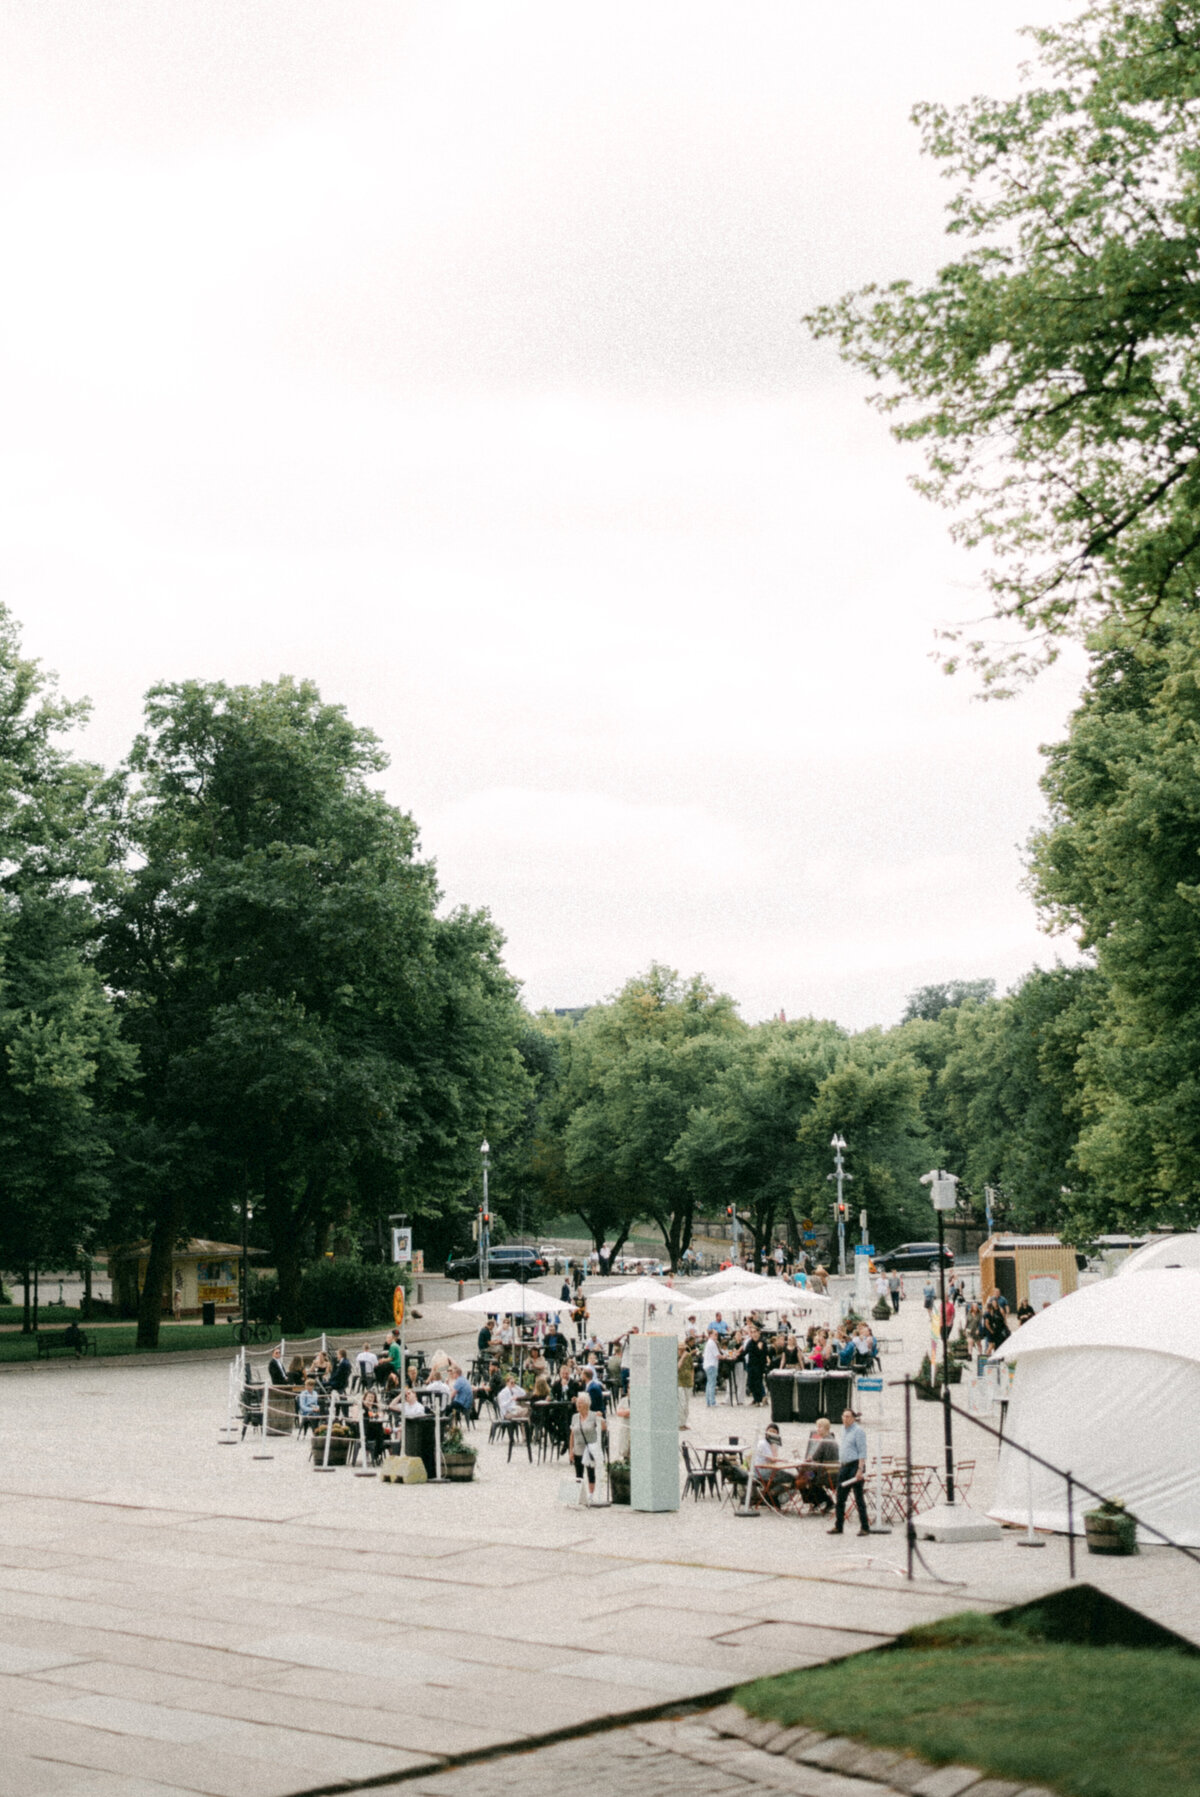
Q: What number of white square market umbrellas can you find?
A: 5